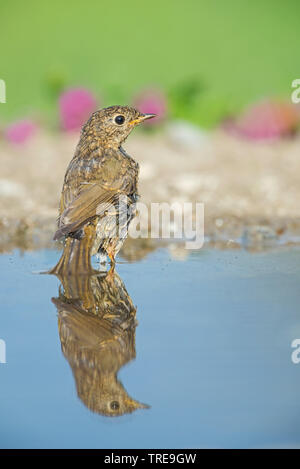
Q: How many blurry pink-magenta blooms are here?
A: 4